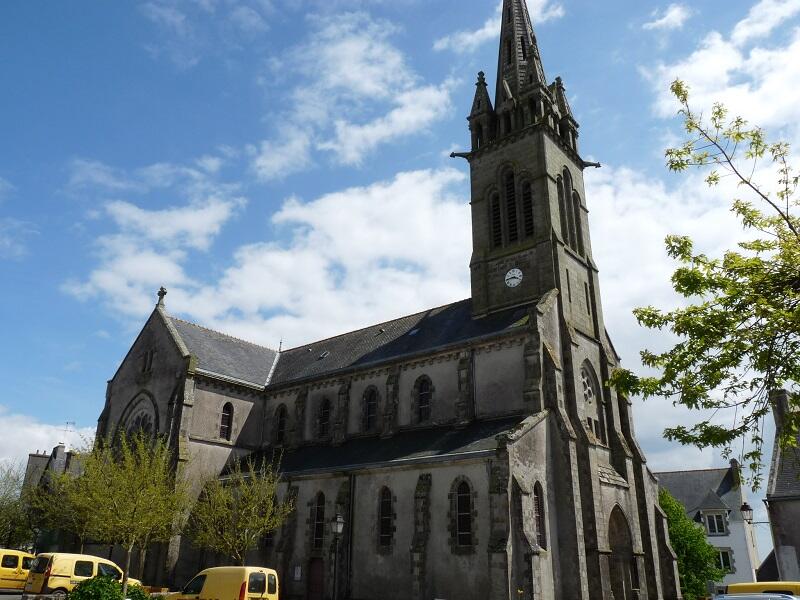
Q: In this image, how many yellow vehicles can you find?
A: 4